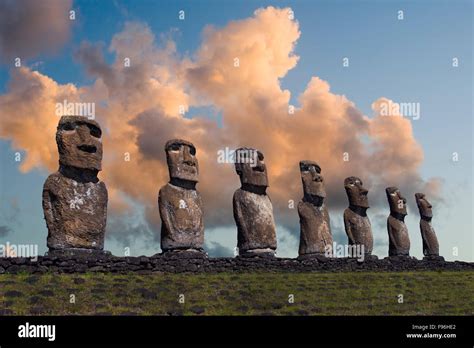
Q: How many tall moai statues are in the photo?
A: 7